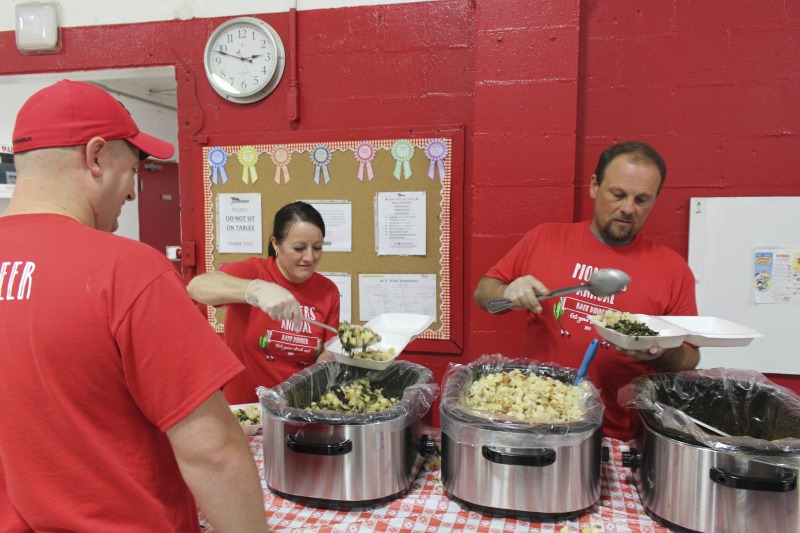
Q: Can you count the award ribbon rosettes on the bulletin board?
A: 7